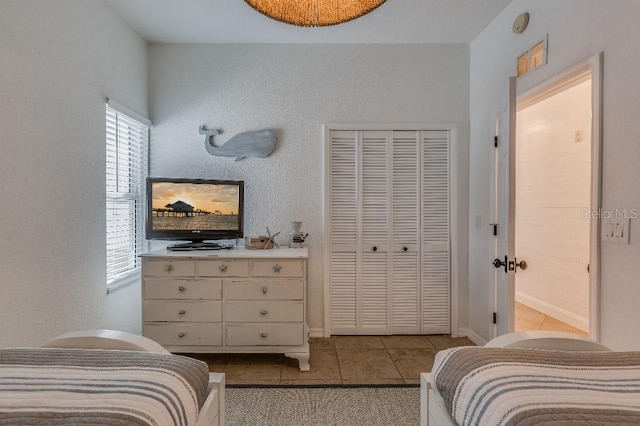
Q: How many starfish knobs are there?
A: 3